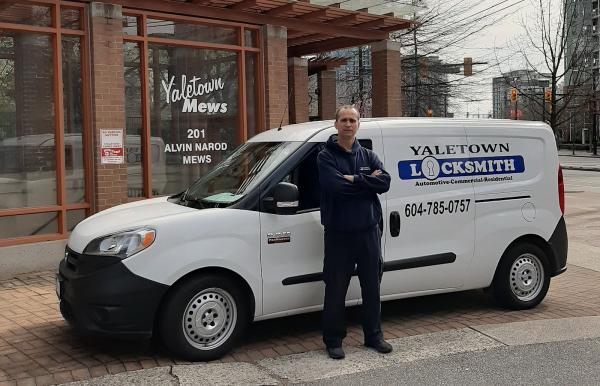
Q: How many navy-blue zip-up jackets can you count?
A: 1